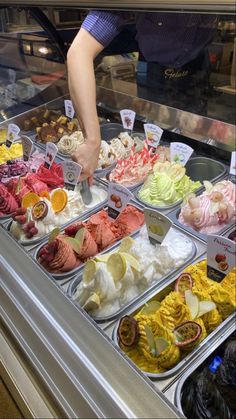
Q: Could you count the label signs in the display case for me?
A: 12